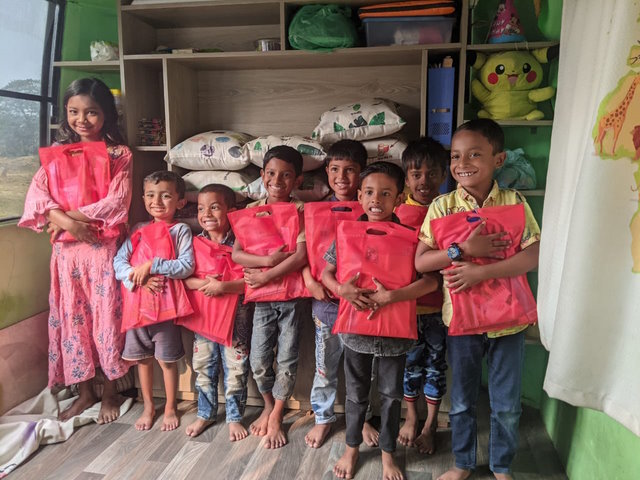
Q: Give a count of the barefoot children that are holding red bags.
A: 8